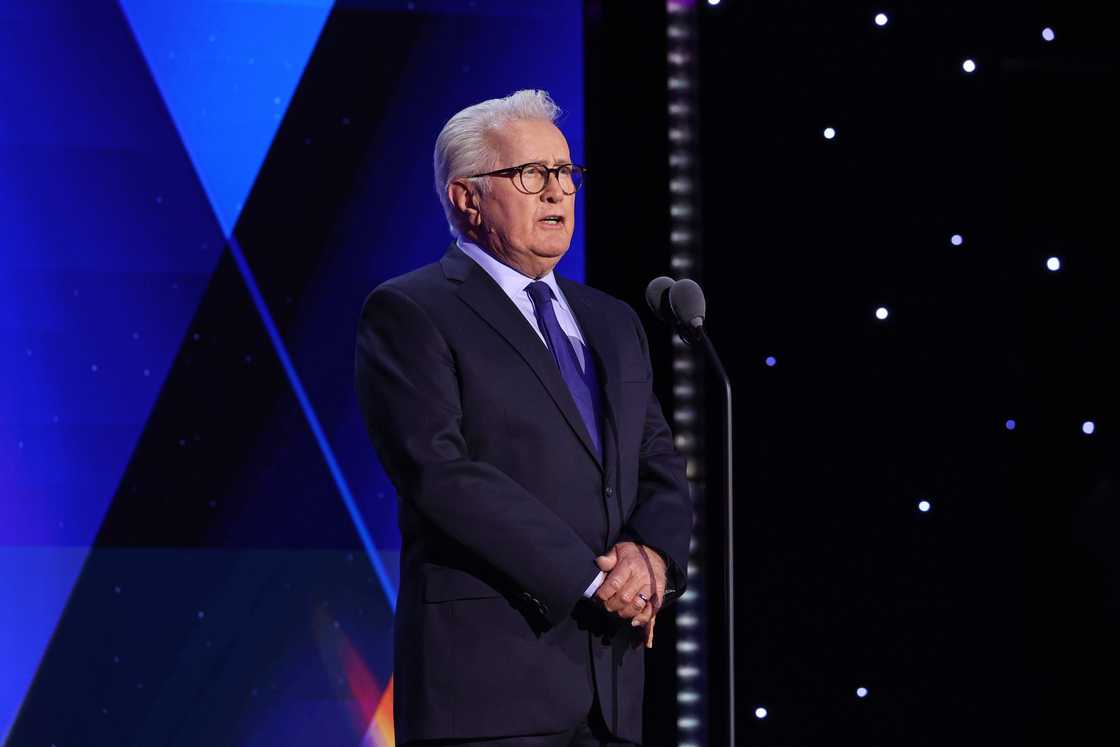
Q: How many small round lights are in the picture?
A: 14